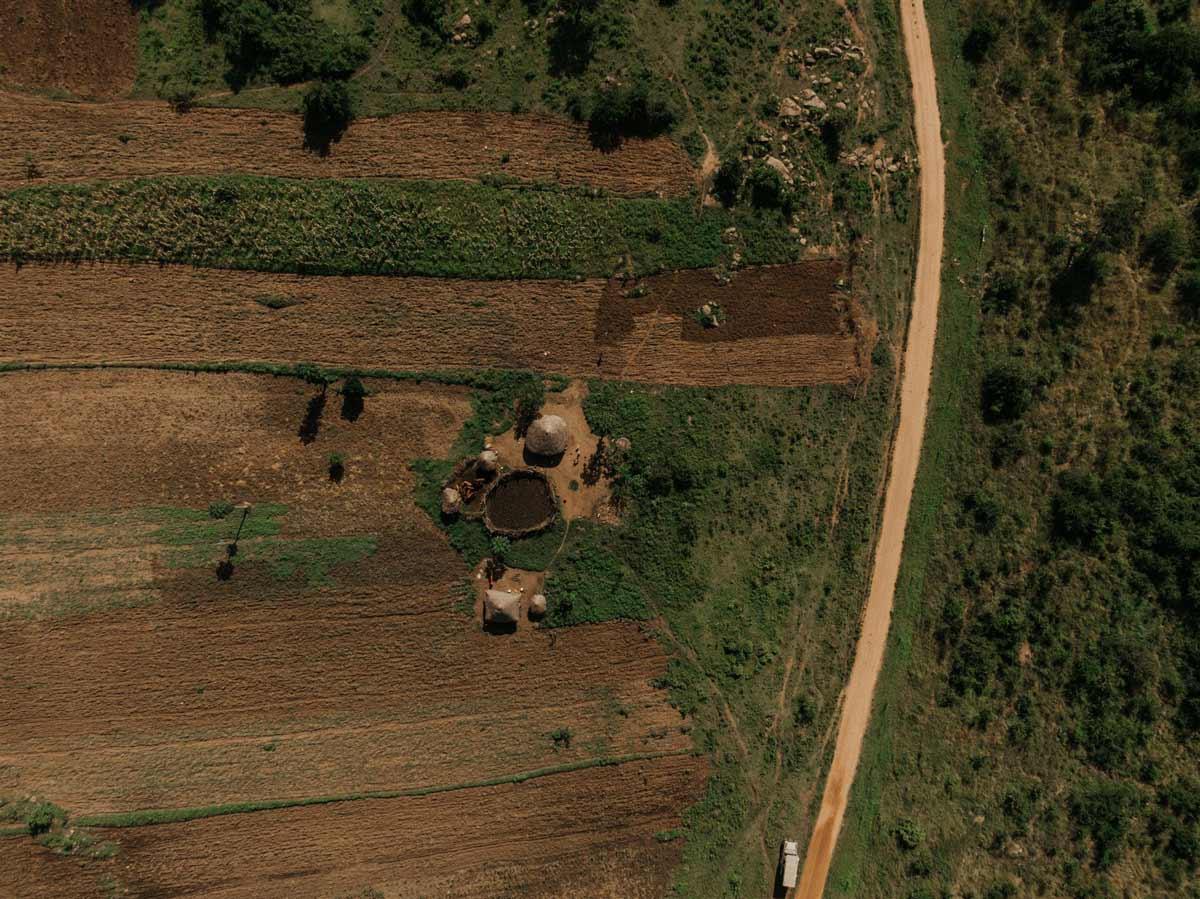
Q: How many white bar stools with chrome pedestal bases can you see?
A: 0